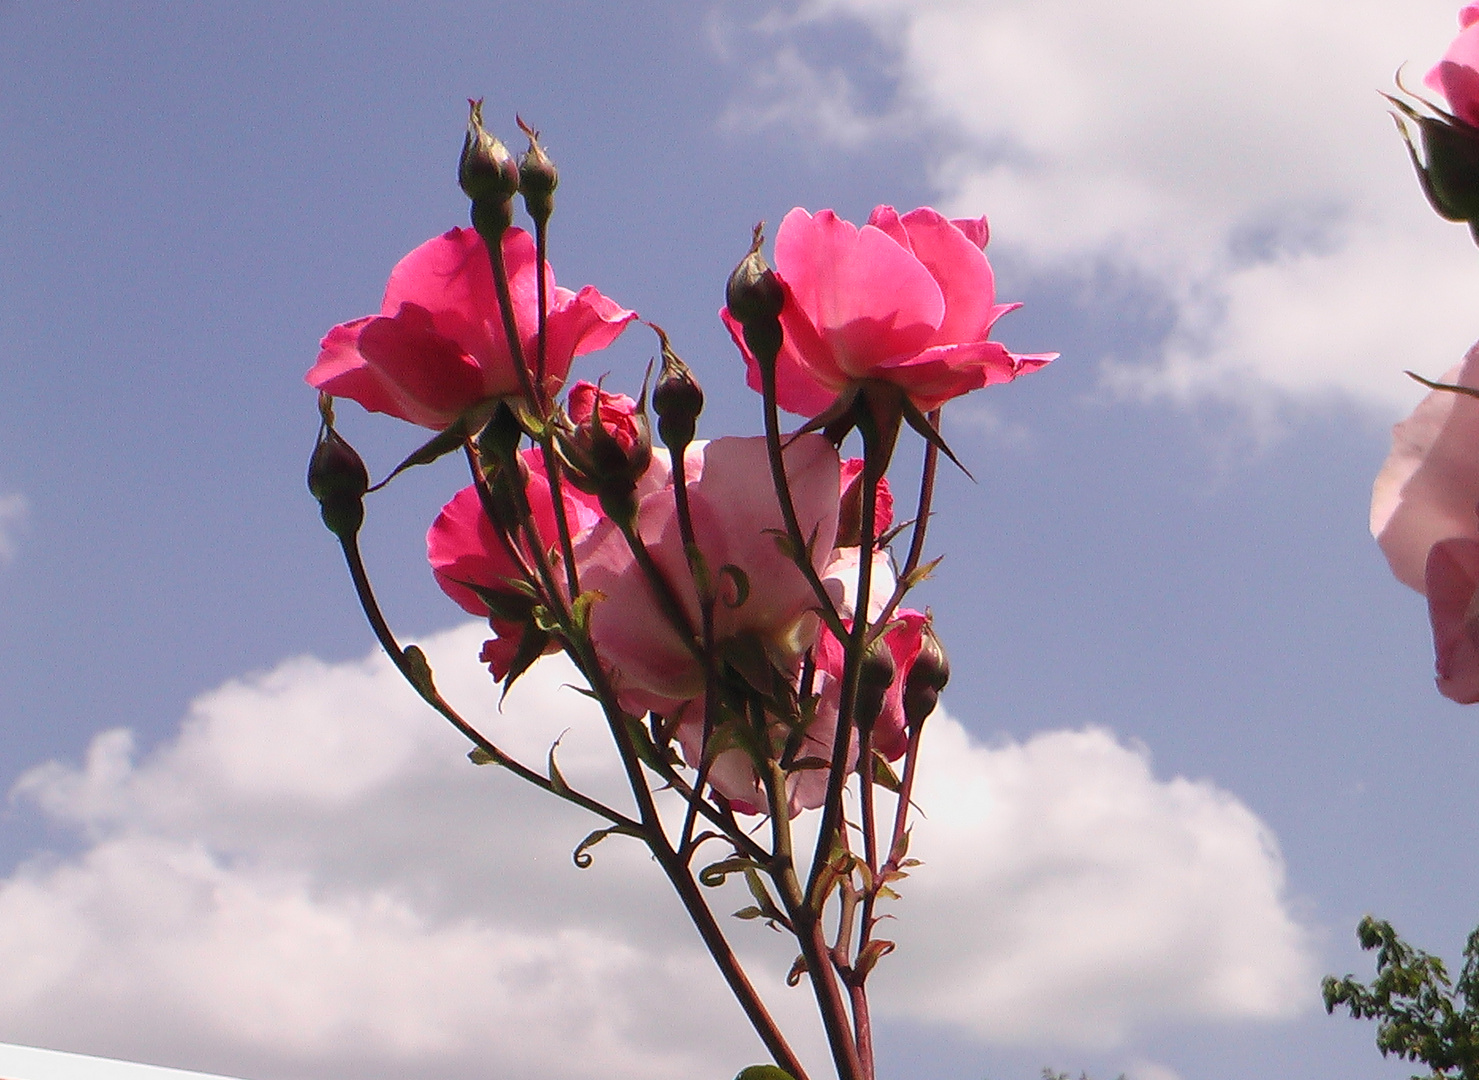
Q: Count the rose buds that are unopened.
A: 7